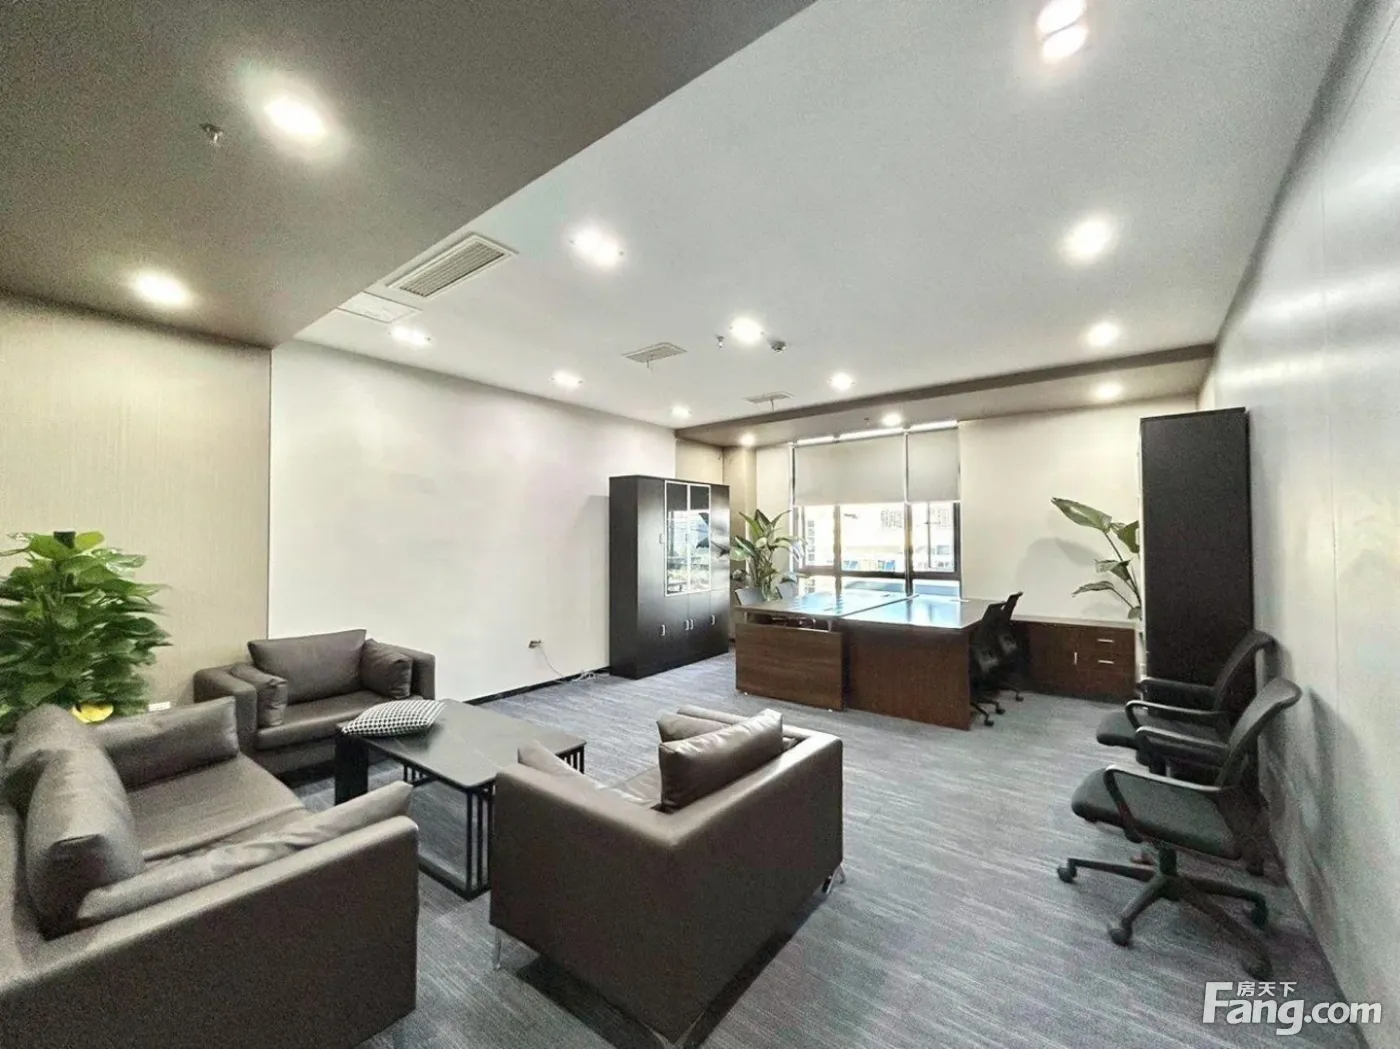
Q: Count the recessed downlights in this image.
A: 14